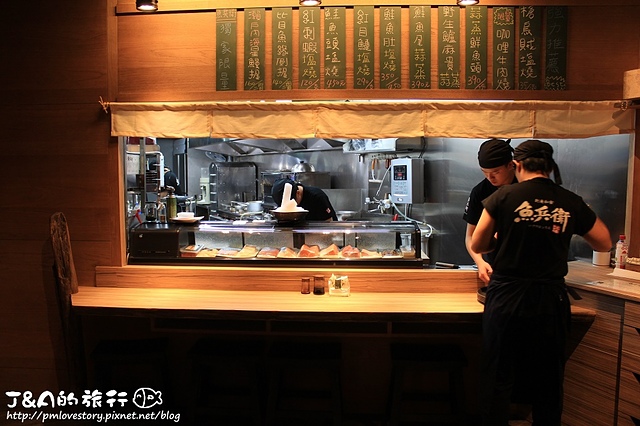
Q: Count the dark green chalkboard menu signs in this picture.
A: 13